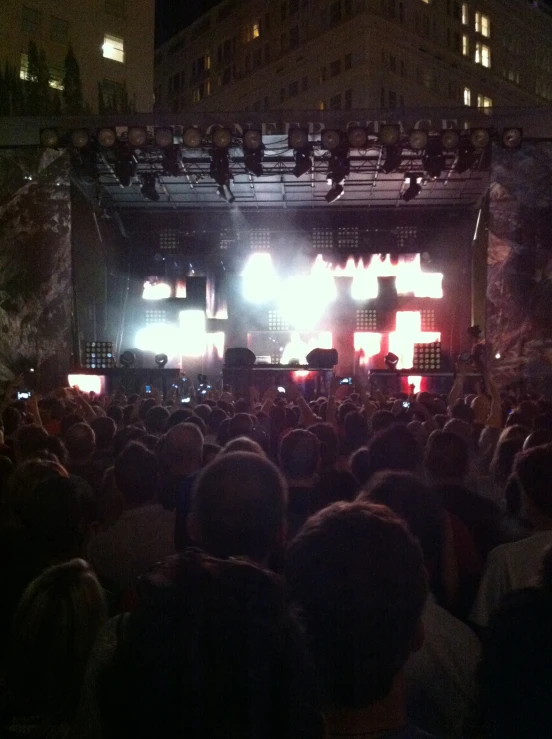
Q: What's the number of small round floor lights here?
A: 3